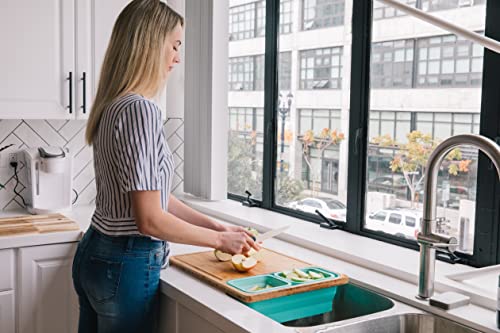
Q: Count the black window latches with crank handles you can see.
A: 3